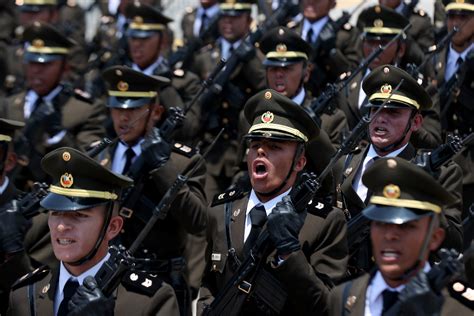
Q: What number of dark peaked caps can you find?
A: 13